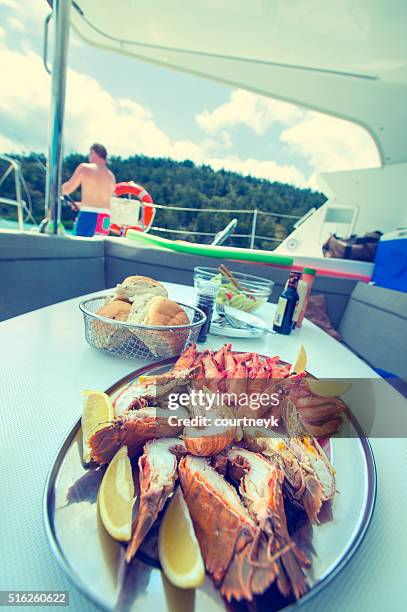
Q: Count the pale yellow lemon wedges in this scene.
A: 5